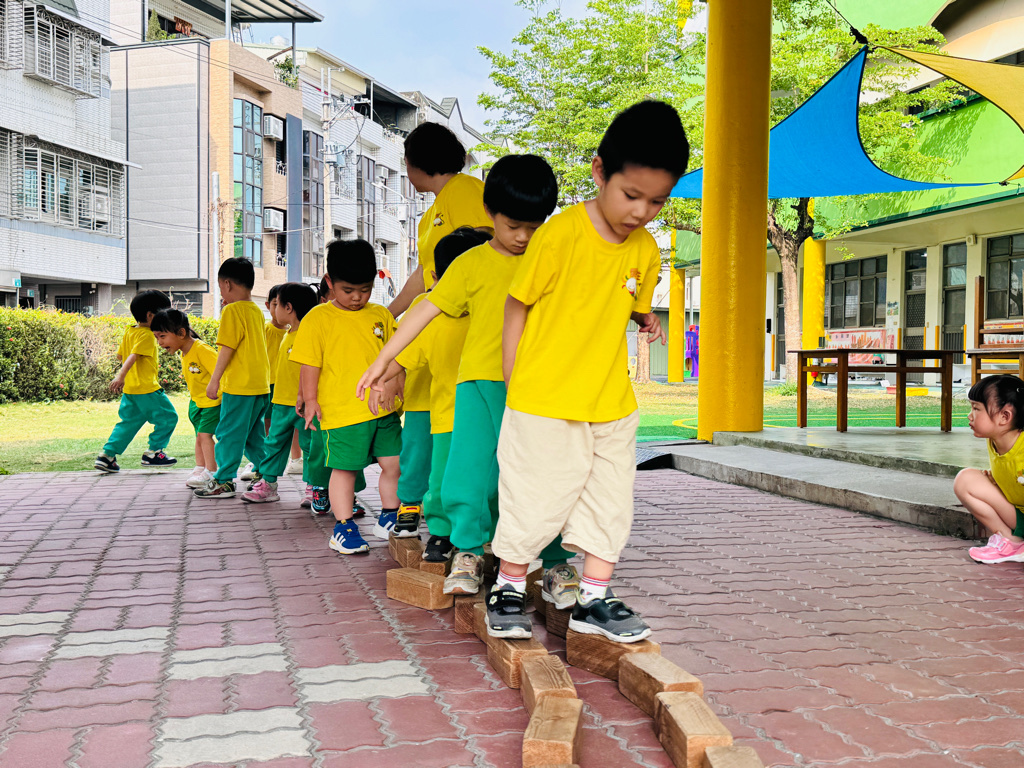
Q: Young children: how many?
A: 12